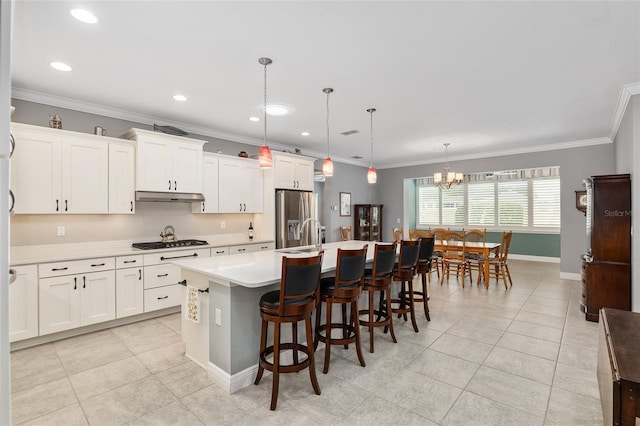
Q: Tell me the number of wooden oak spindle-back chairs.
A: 7